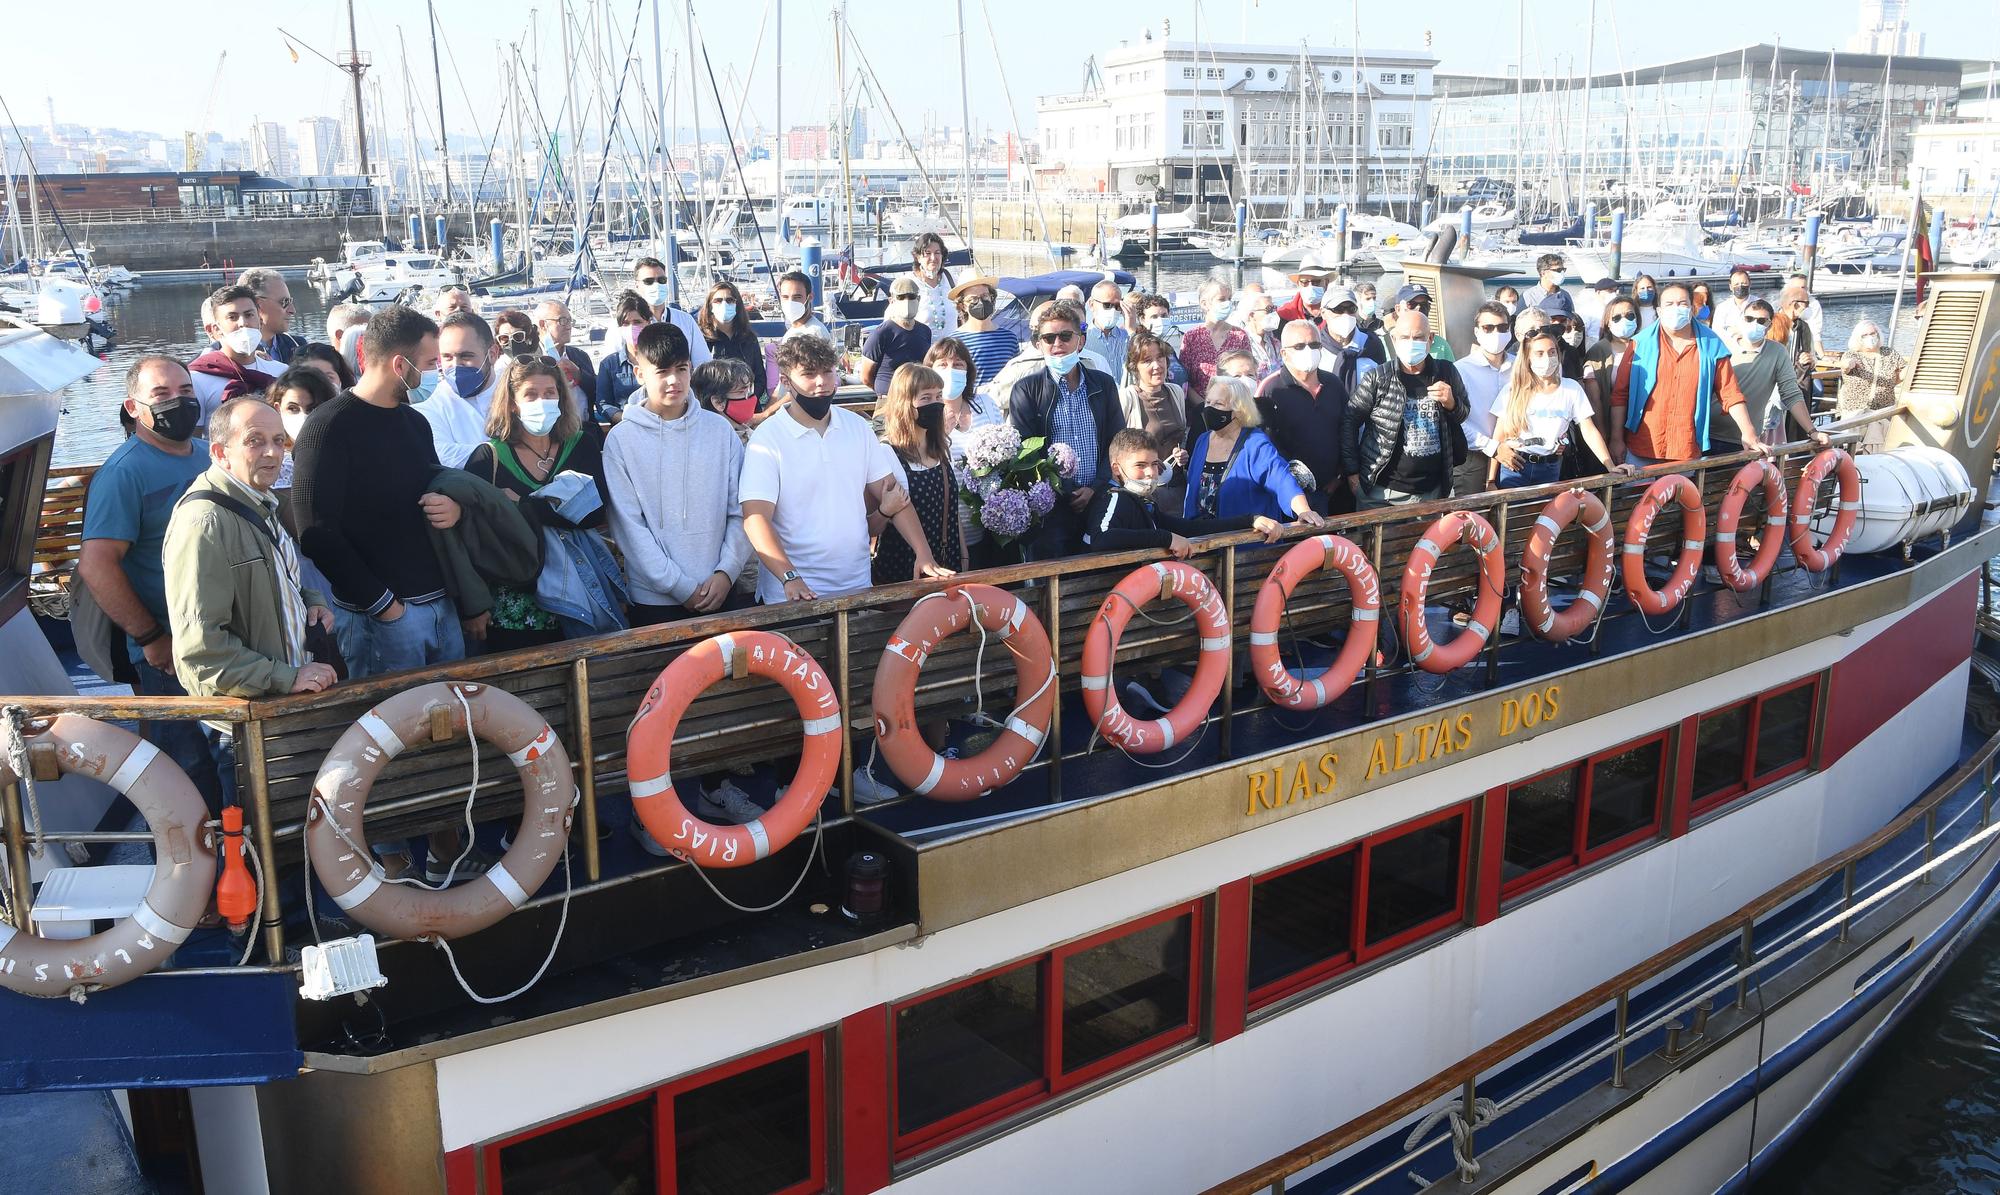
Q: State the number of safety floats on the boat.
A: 11